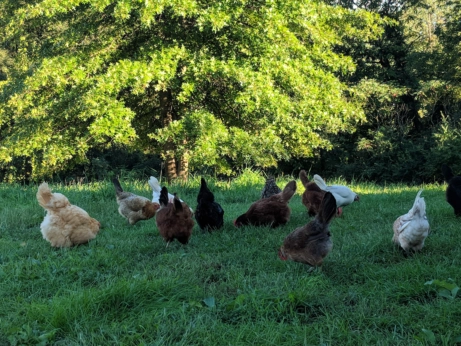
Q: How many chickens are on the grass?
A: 12